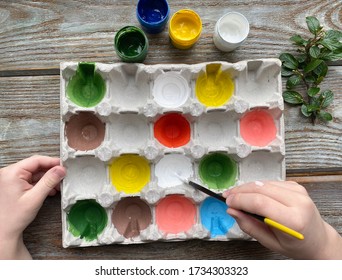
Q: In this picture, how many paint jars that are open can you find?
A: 4